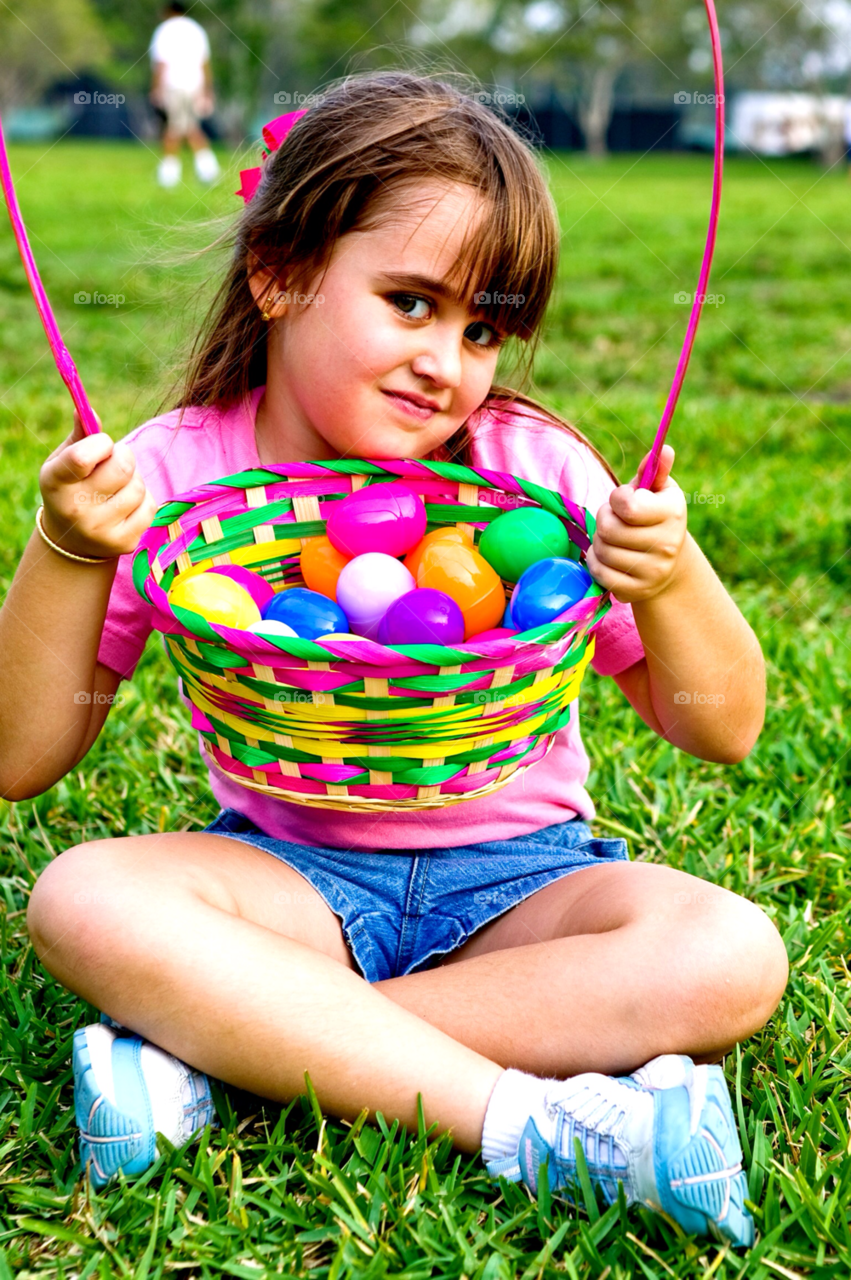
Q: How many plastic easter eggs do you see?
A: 15